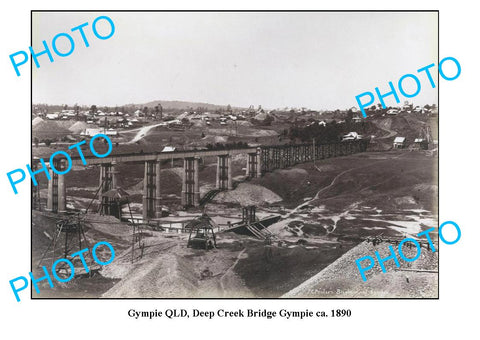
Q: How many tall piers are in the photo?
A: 6